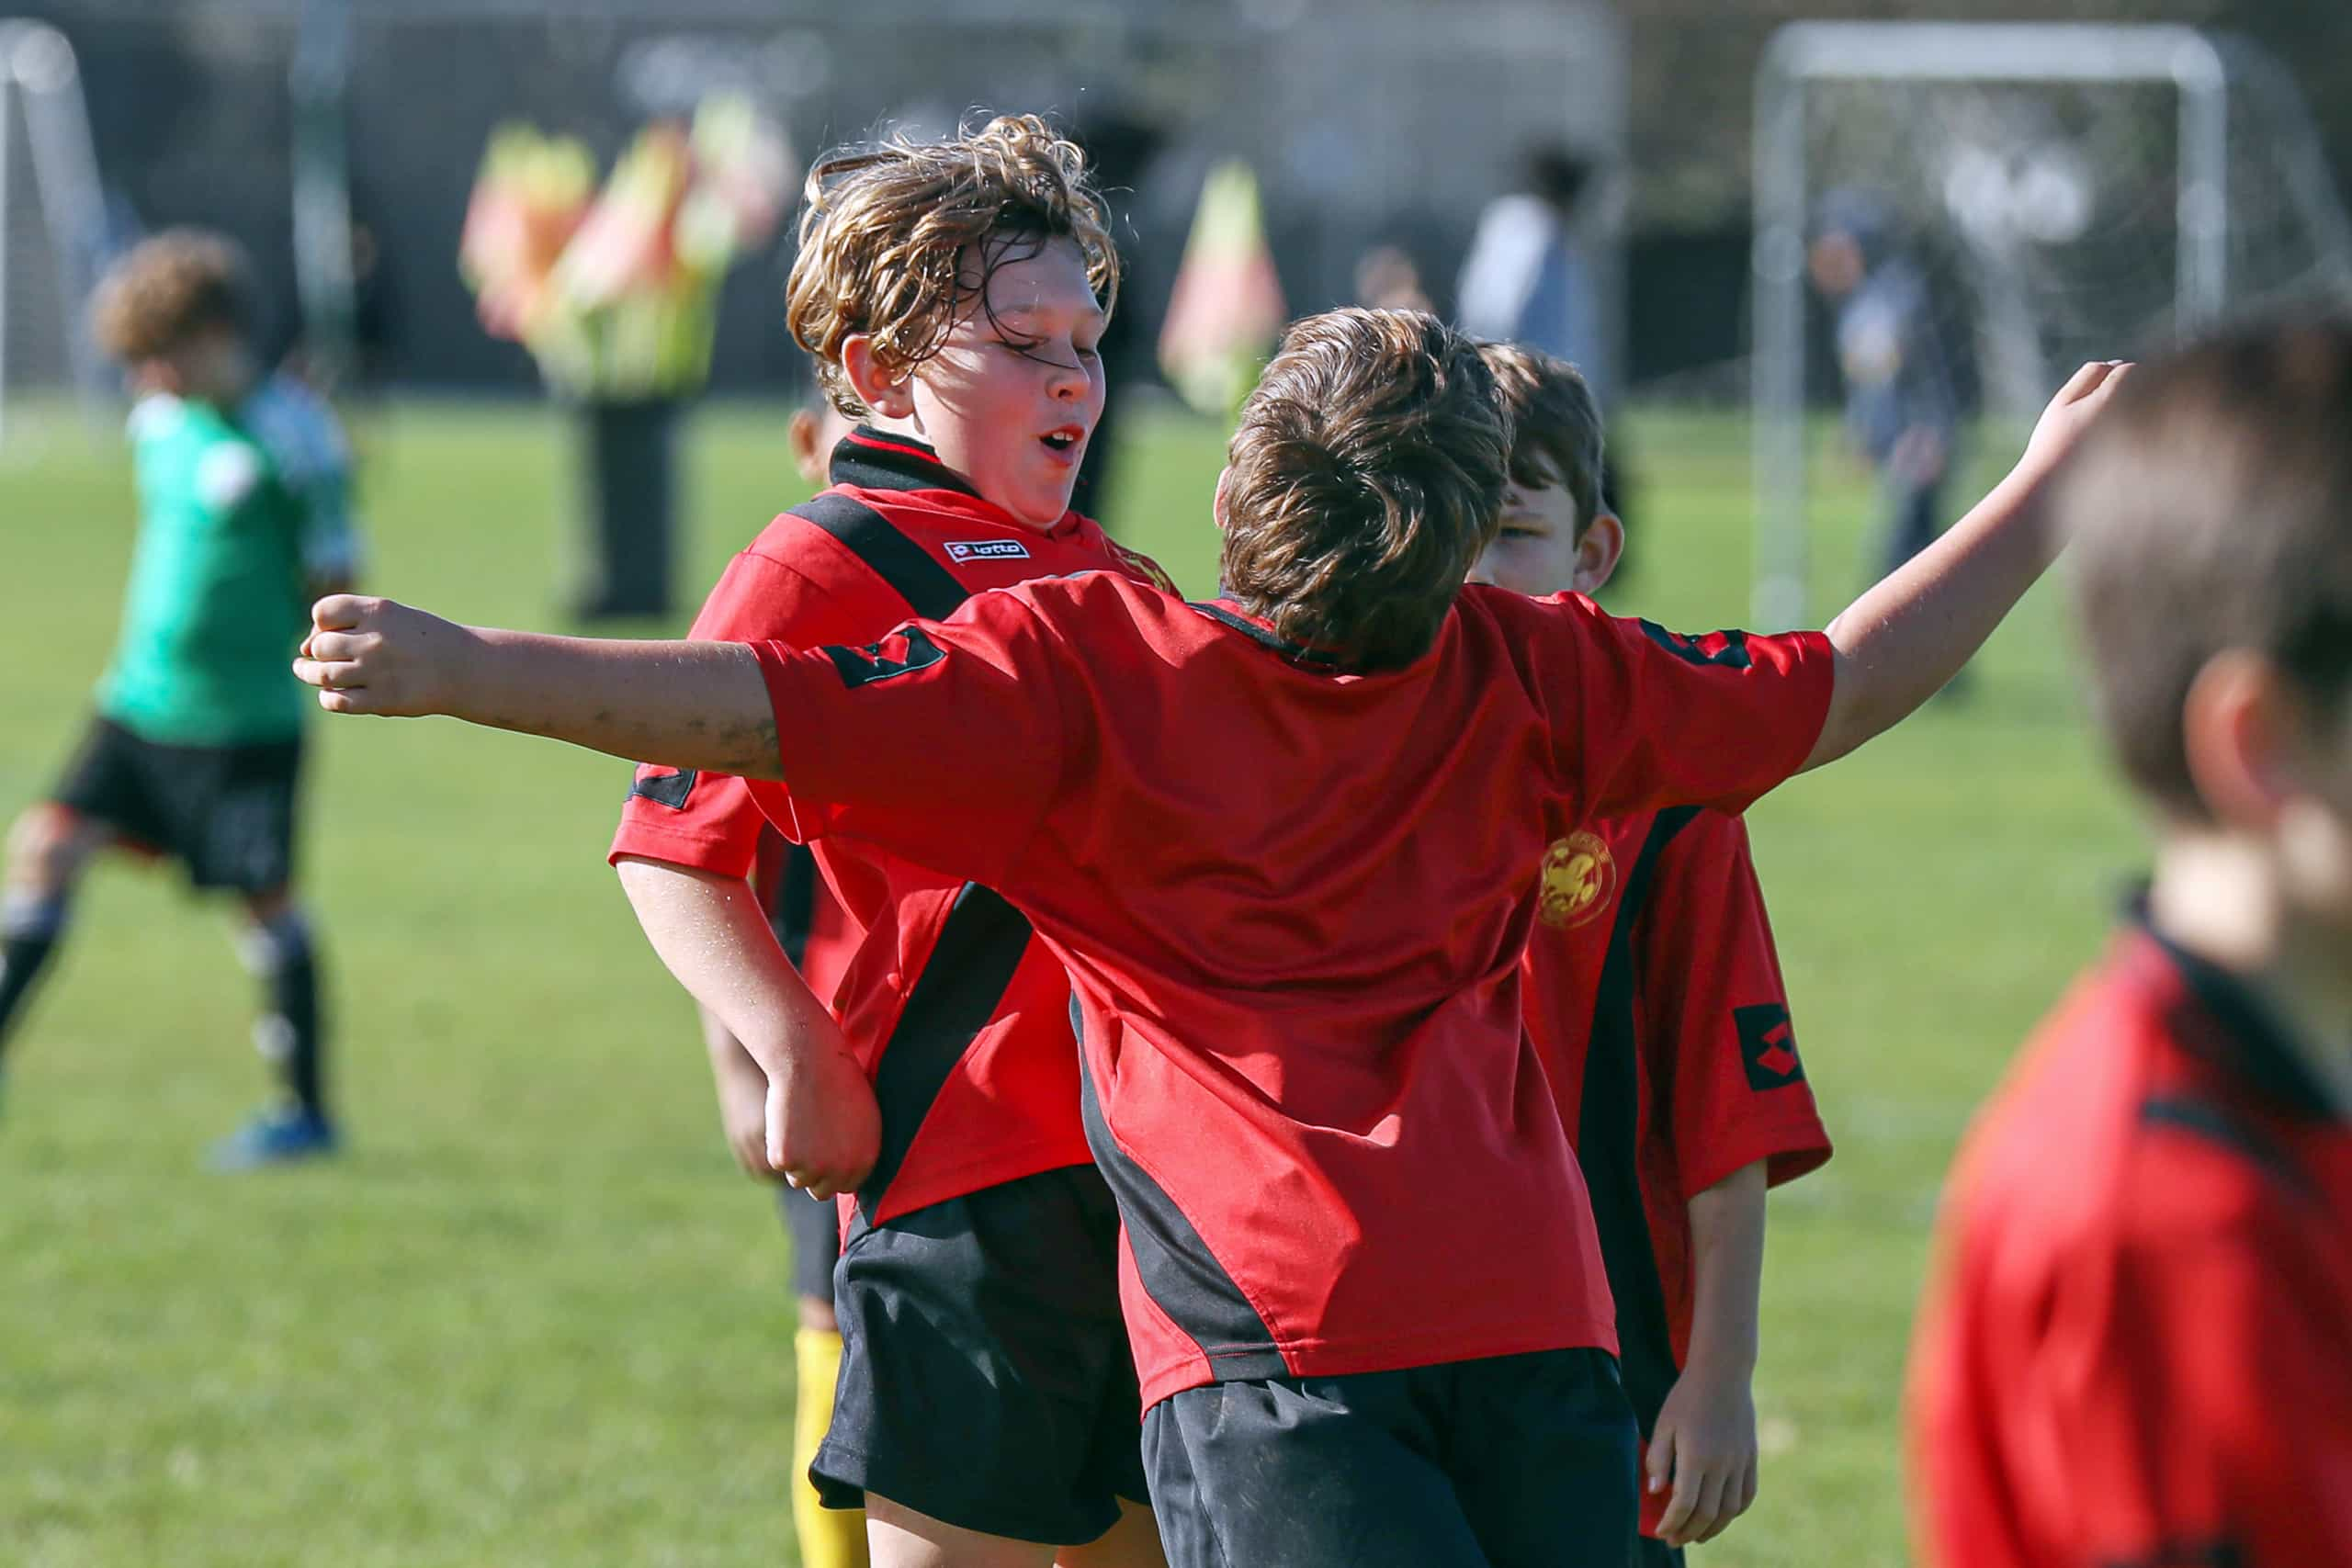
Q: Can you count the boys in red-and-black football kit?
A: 5